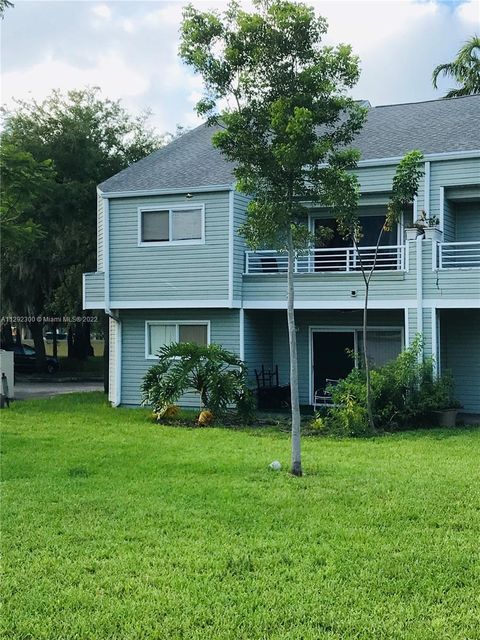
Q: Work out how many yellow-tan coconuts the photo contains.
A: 2